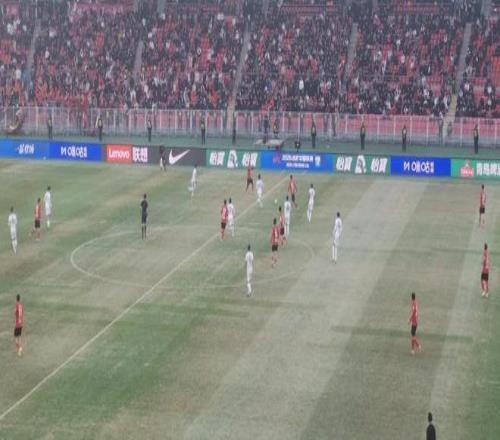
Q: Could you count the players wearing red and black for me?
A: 10